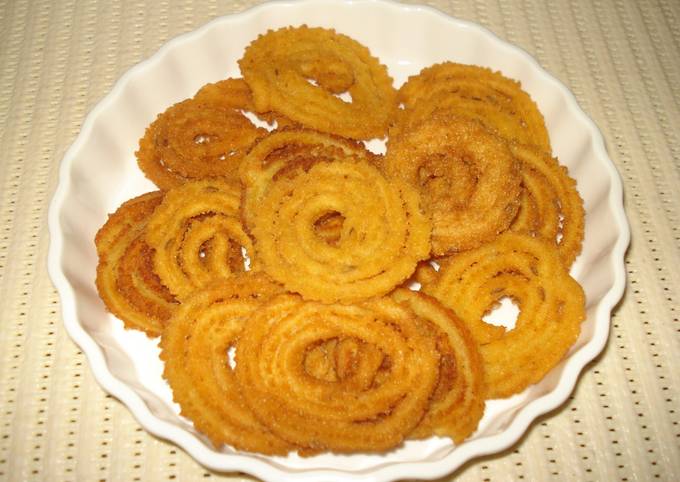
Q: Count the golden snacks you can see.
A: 14